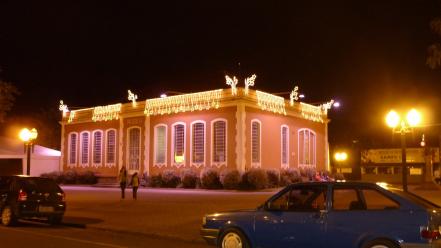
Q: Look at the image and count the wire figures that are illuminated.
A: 6